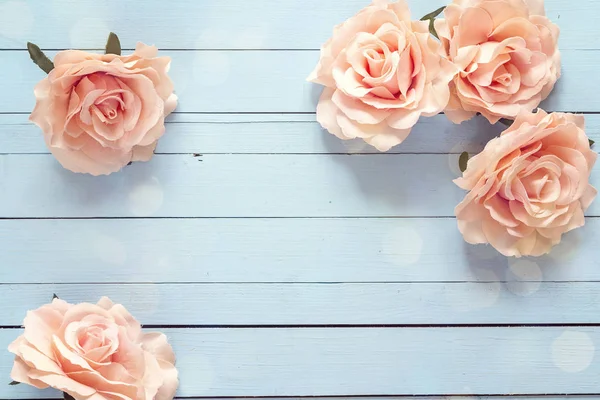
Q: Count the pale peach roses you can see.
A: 5